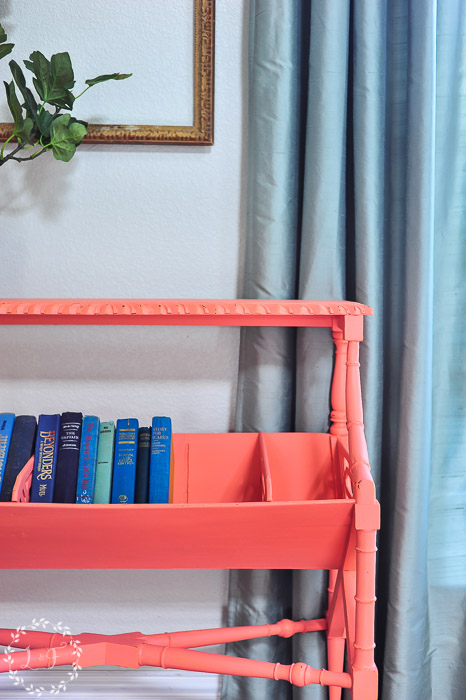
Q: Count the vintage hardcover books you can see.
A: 9